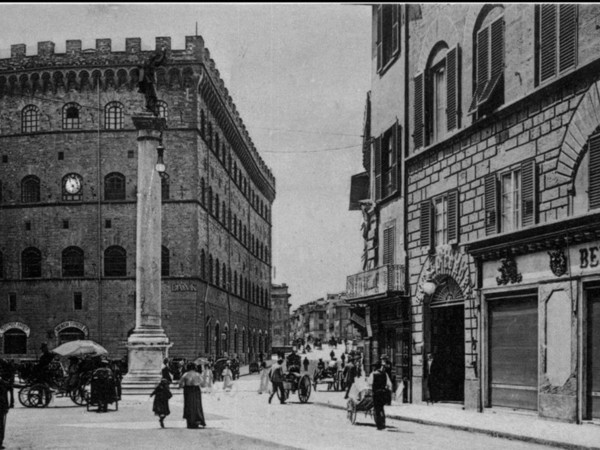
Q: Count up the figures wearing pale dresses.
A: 3